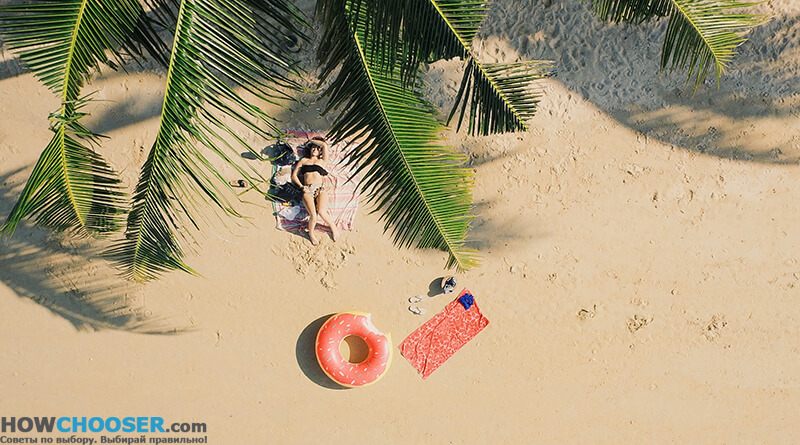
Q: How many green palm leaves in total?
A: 5